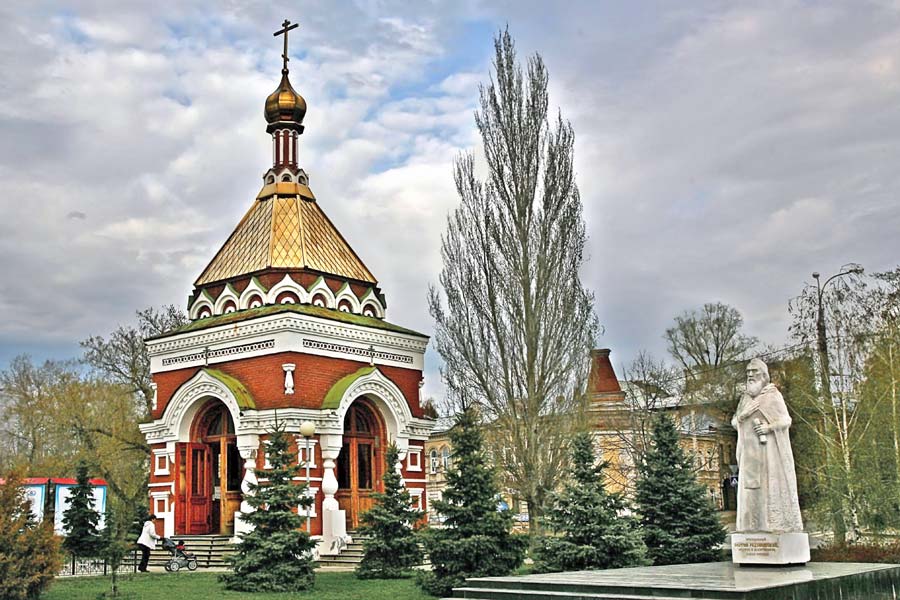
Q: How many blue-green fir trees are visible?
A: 6